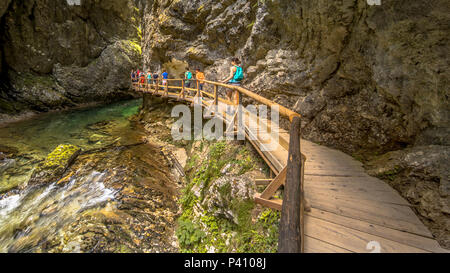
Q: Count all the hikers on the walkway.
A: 9